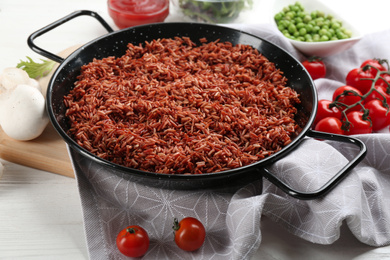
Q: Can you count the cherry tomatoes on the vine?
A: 9